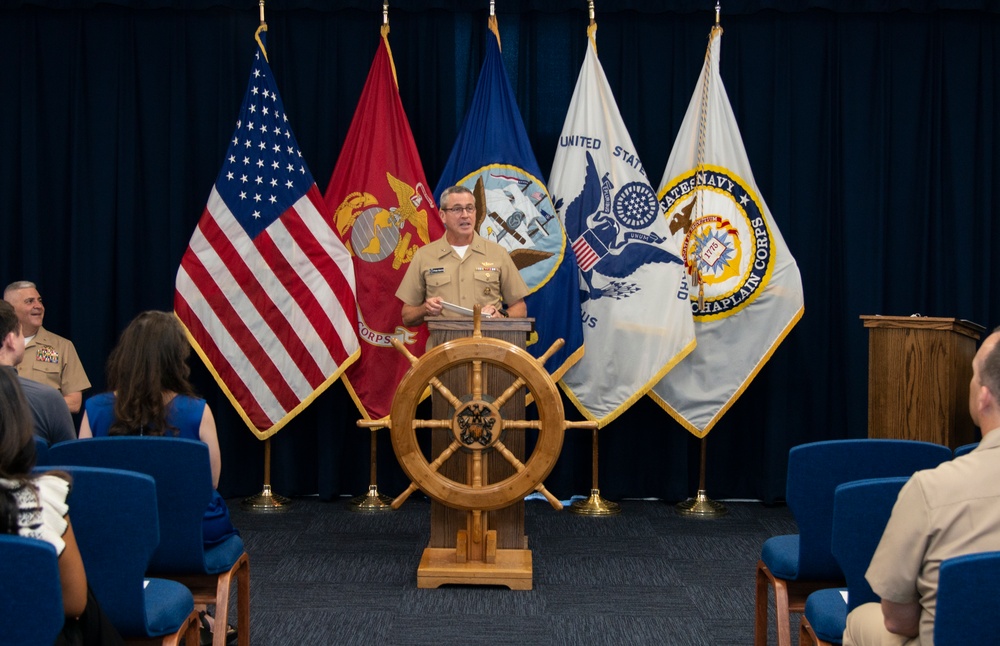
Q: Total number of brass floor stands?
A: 4